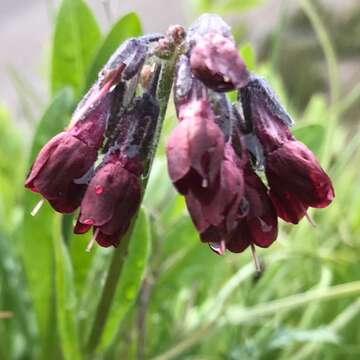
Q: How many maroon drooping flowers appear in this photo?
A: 7